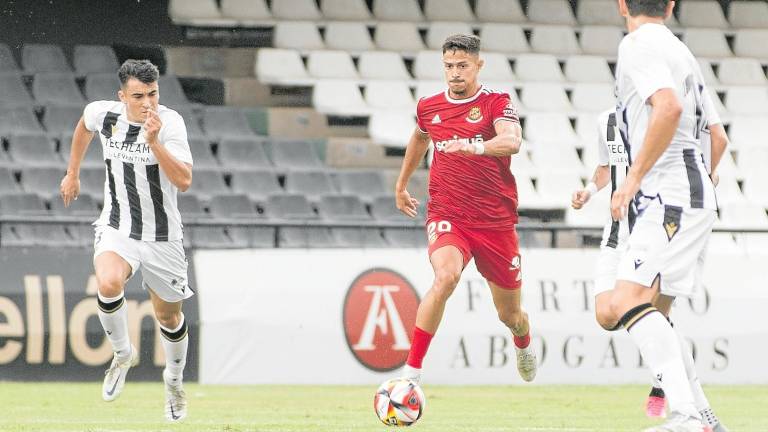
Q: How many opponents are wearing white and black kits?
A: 3